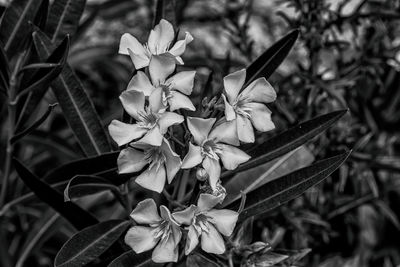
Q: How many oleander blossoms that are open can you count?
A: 8